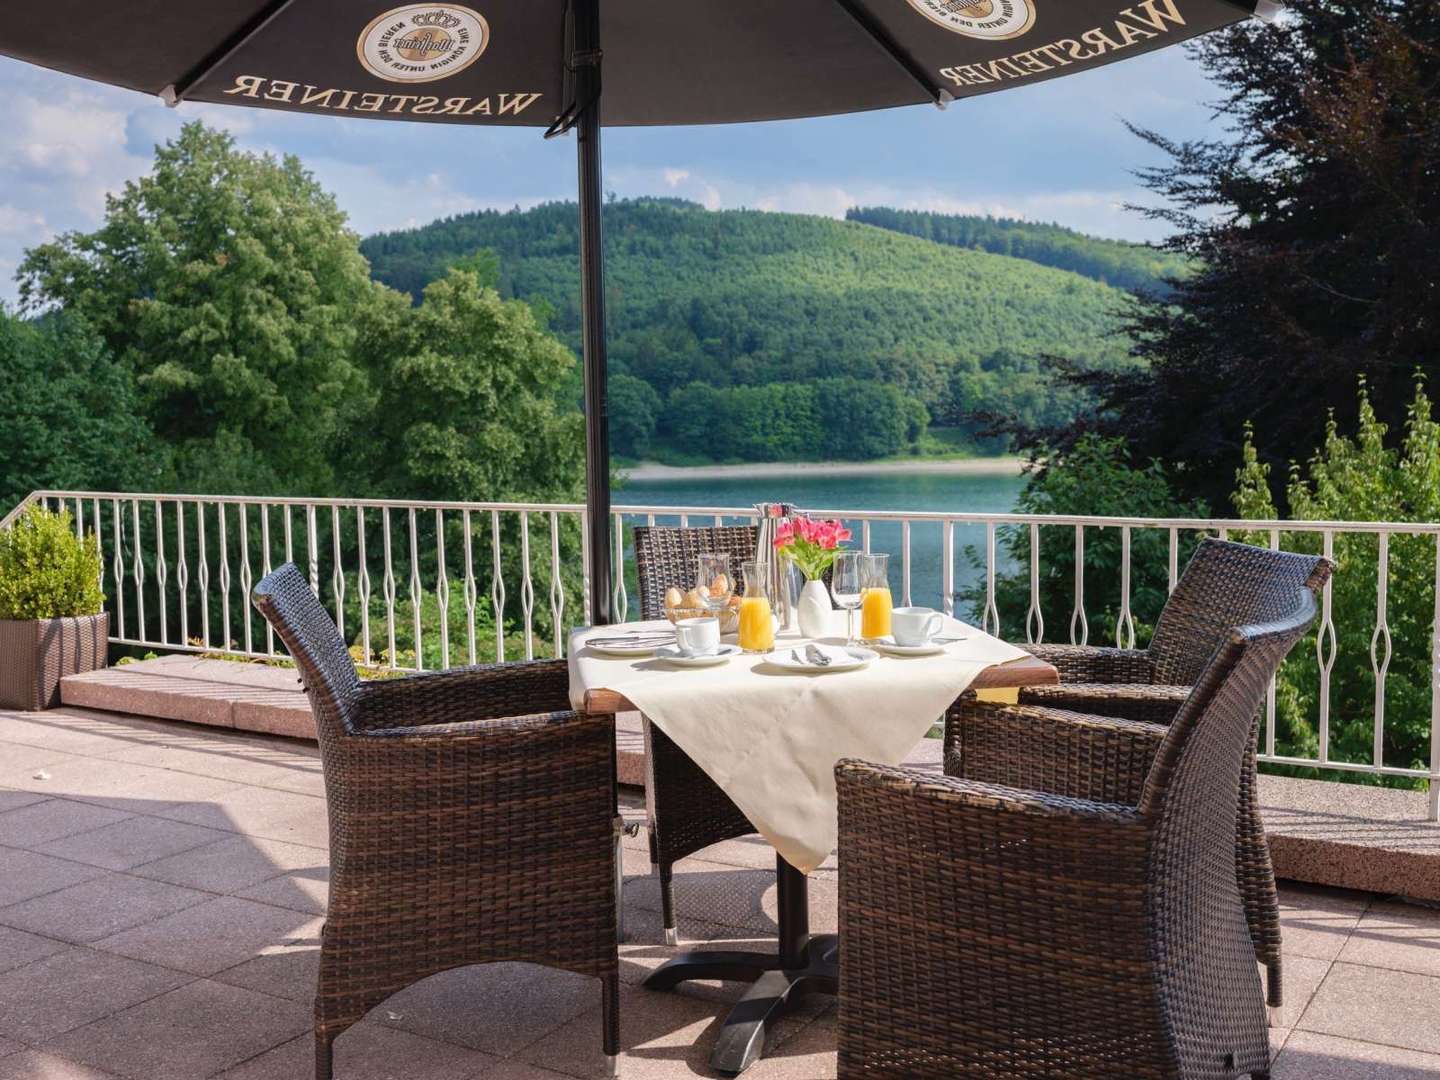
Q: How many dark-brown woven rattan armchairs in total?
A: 4